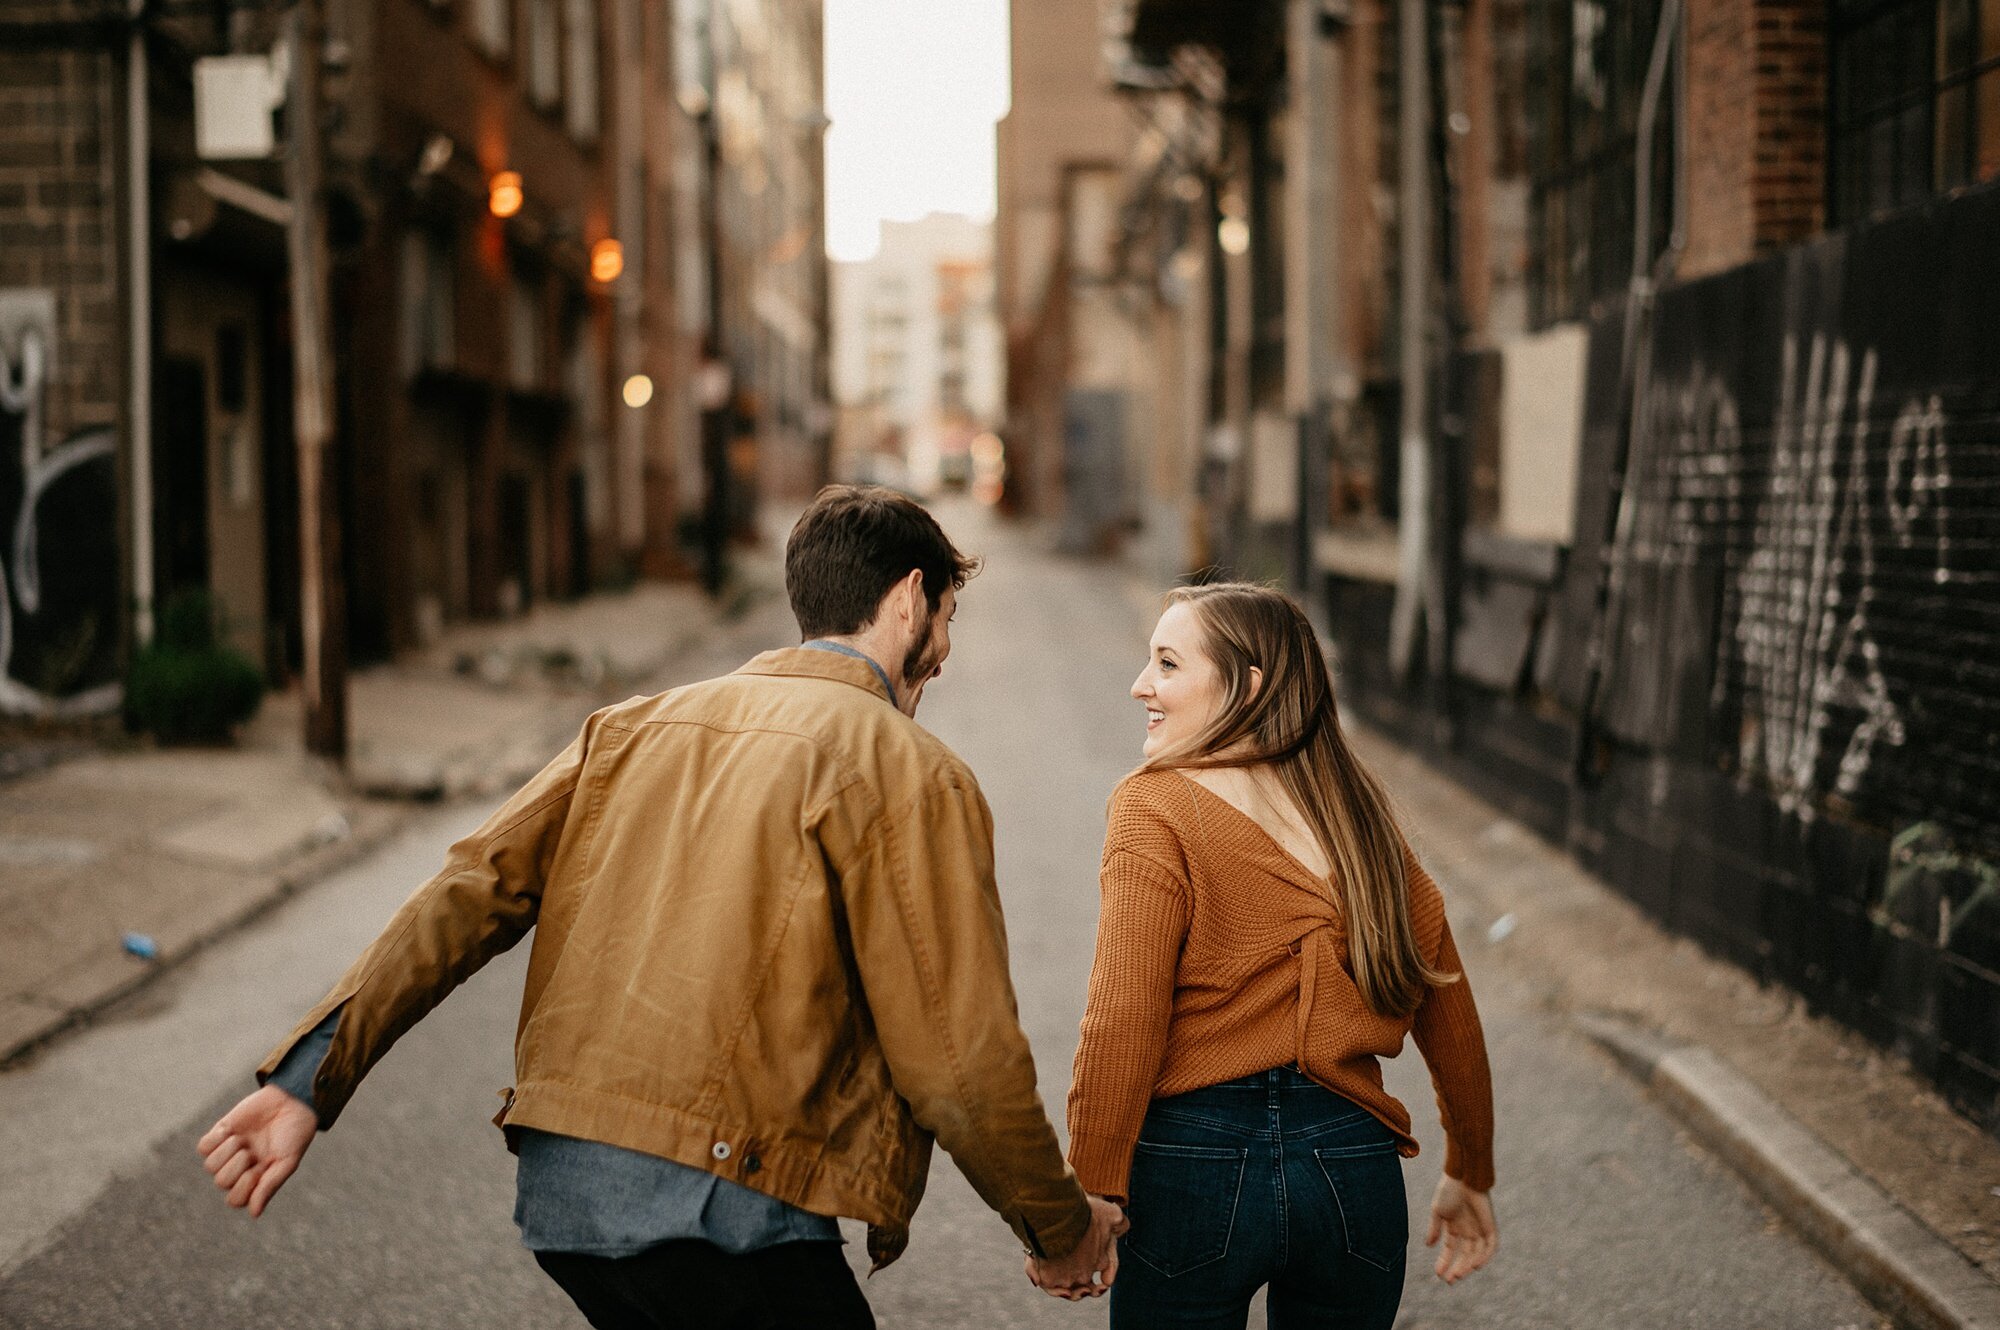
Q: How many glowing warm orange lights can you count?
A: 2